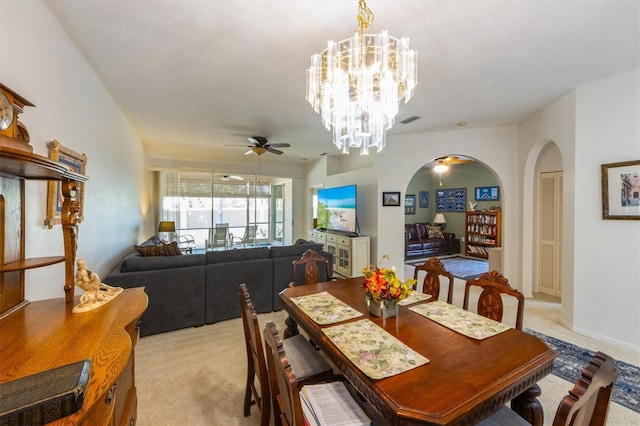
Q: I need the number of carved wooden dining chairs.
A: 6